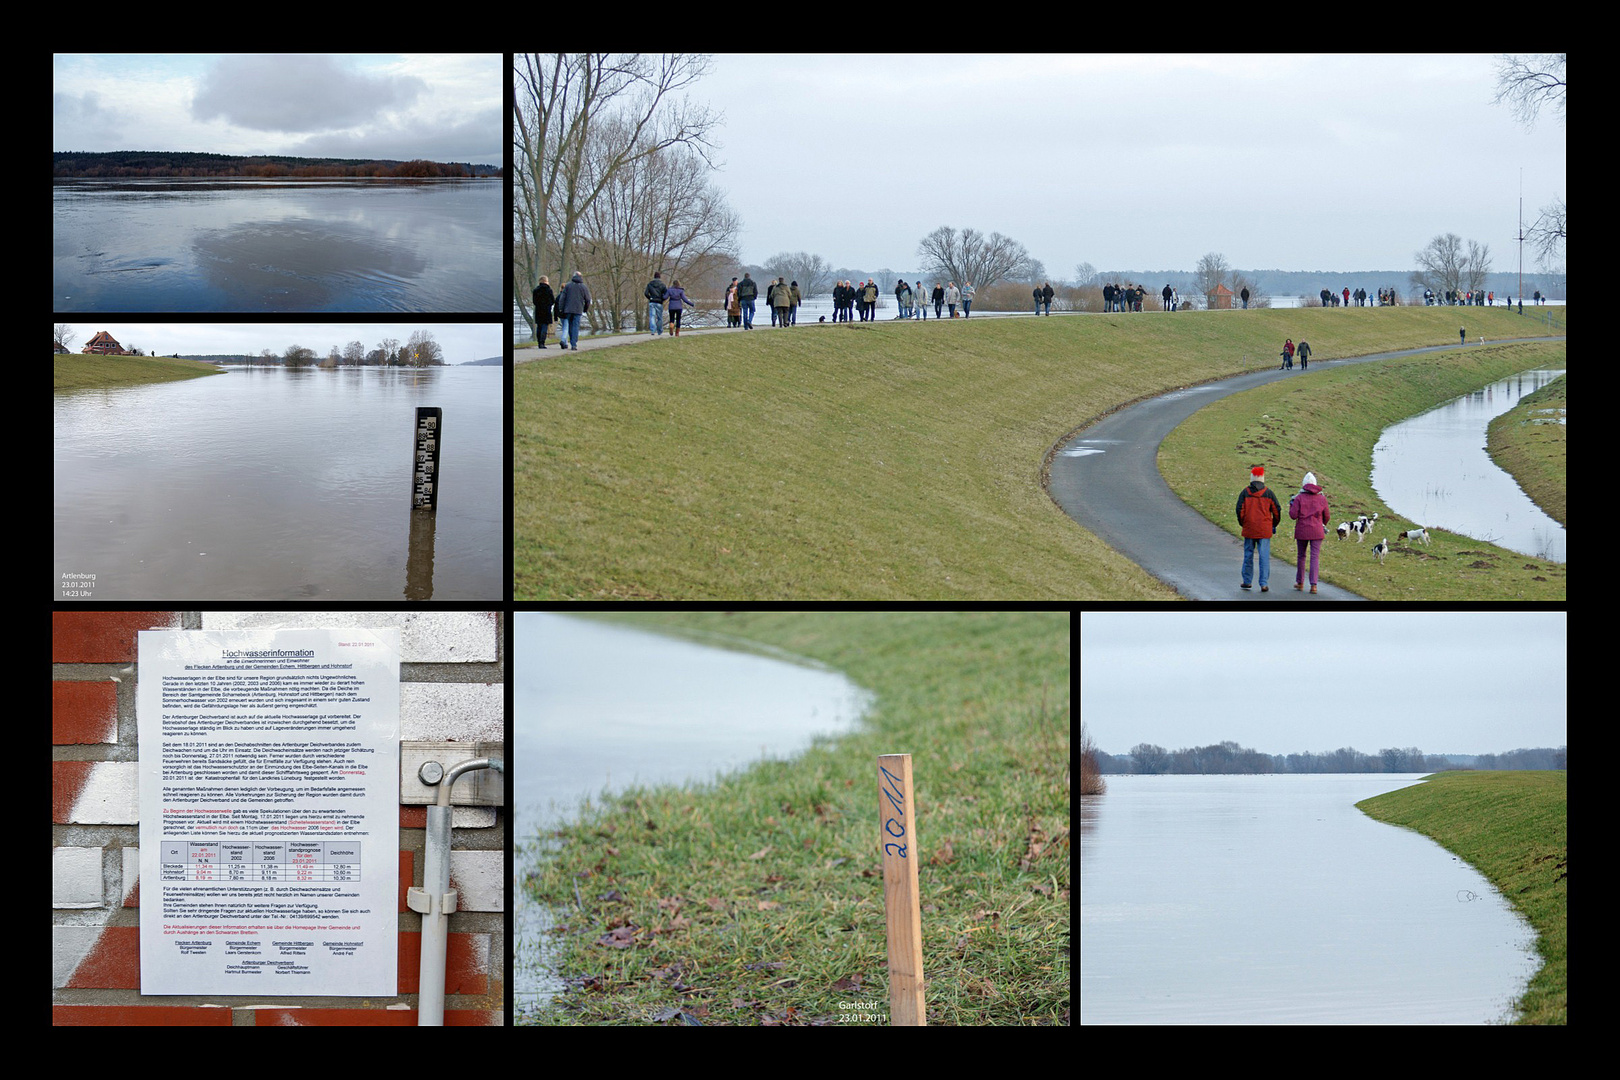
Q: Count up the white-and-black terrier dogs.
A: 4